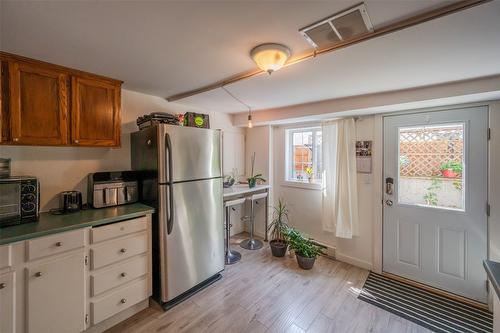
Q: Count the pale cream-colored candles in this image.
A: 0